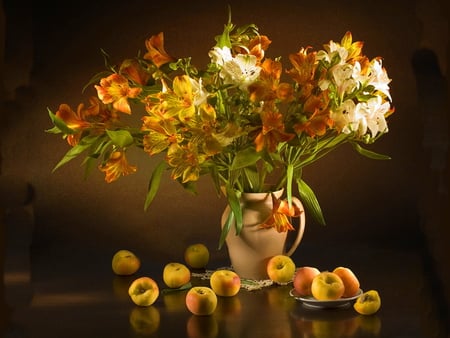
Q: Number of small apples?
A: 11